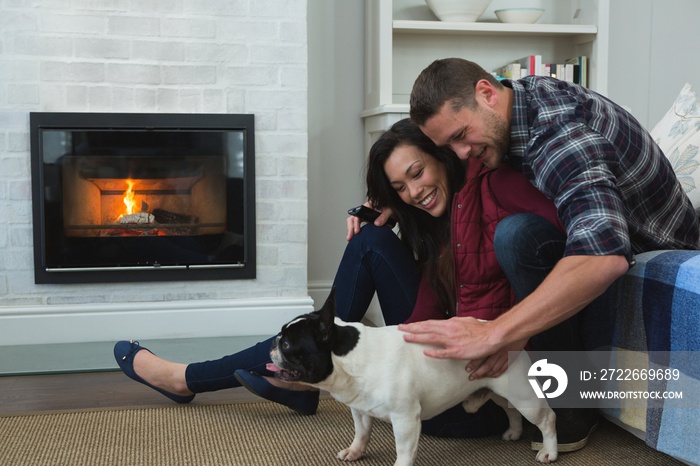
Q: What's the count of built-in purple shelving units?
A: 0